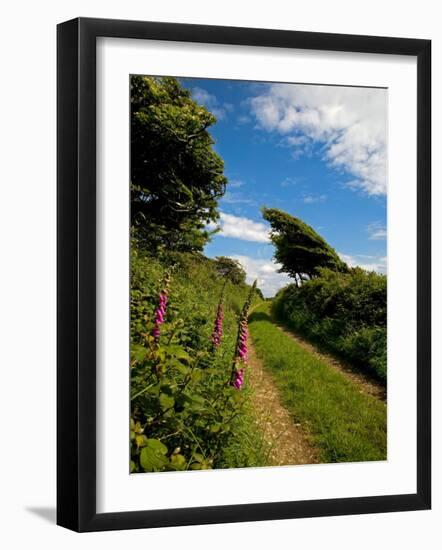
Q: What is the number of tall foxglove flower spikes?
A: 3